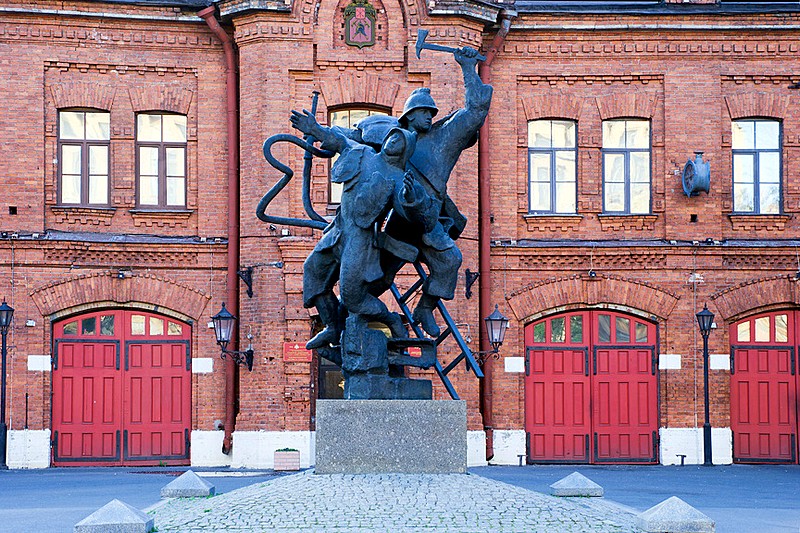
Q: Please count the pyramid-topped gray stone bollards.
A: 4